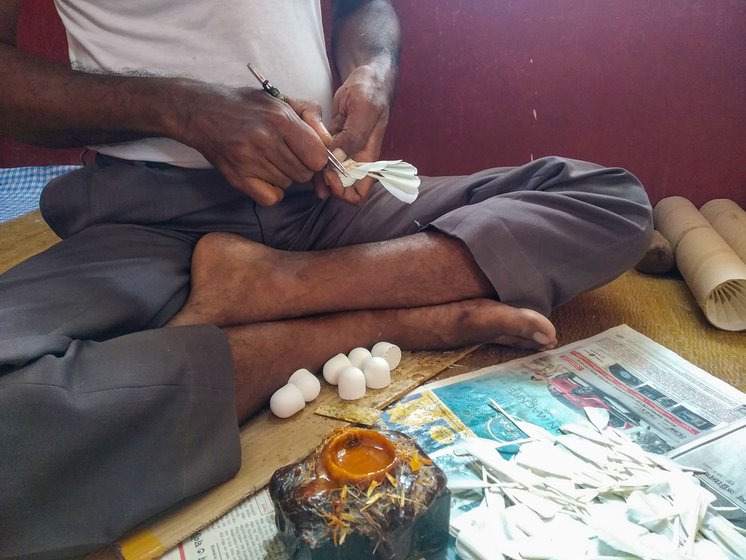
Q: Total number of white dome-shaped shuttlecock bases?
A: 7